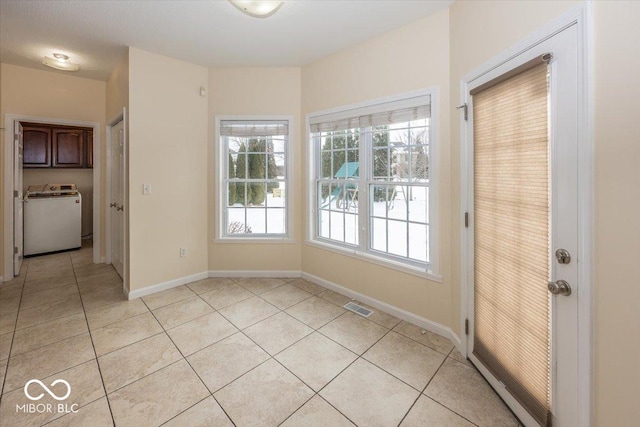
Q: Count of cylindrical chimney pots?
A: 0